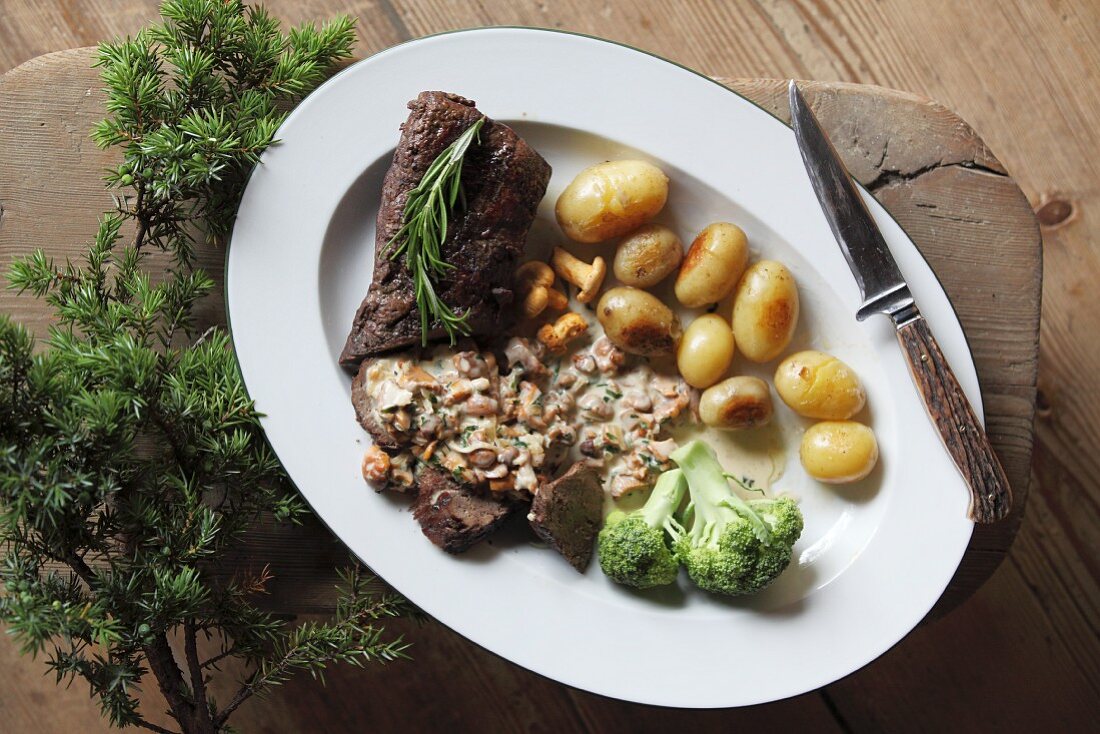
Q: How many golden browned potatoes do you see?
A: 9